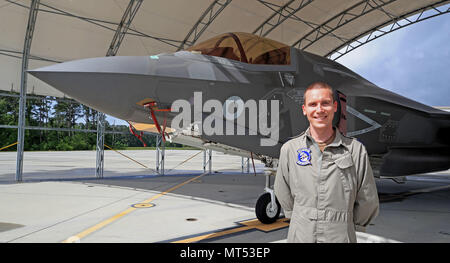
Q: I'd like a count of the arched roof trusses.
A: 6